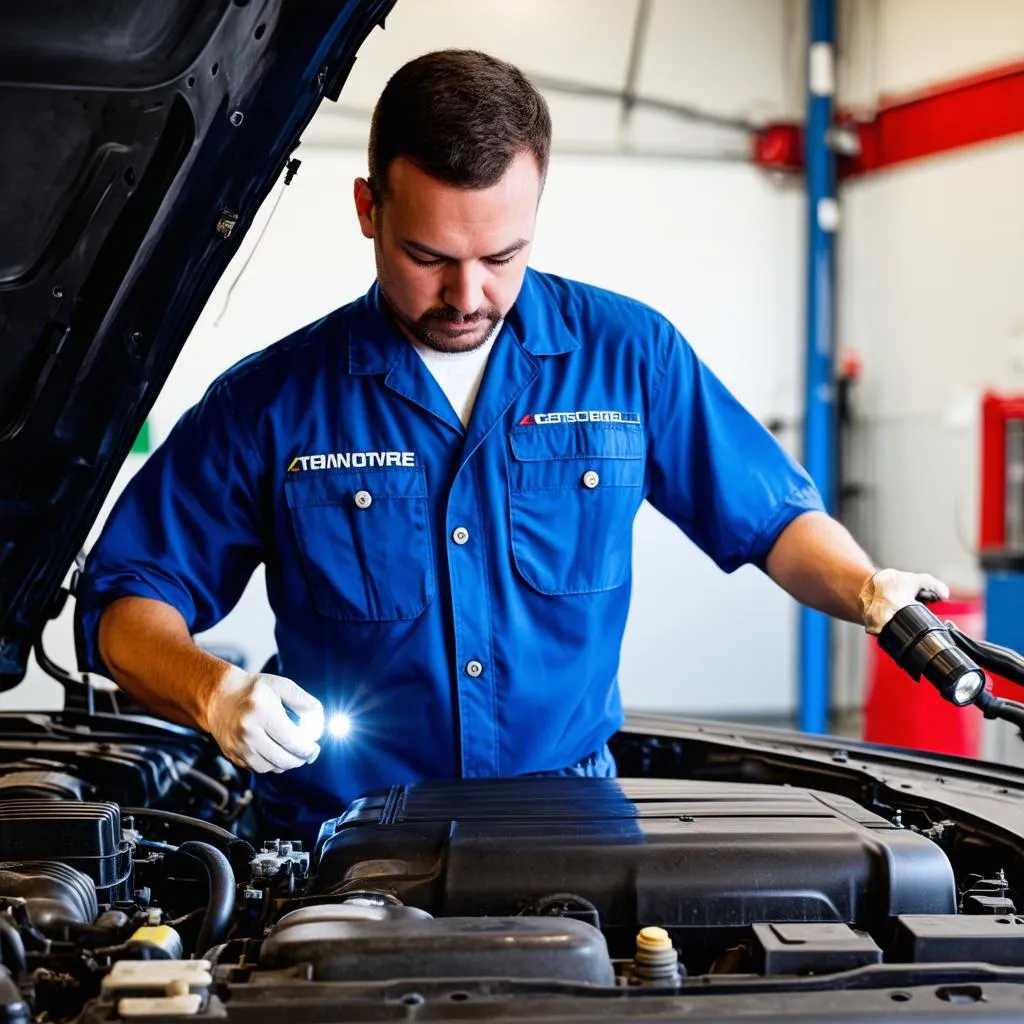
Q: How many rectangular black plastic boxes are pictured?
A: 2